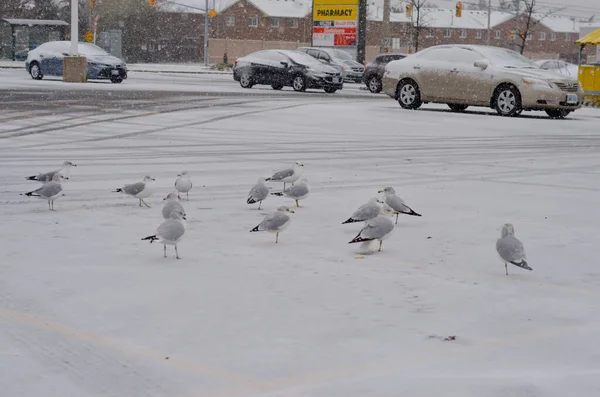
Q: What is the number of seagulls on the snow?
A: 14